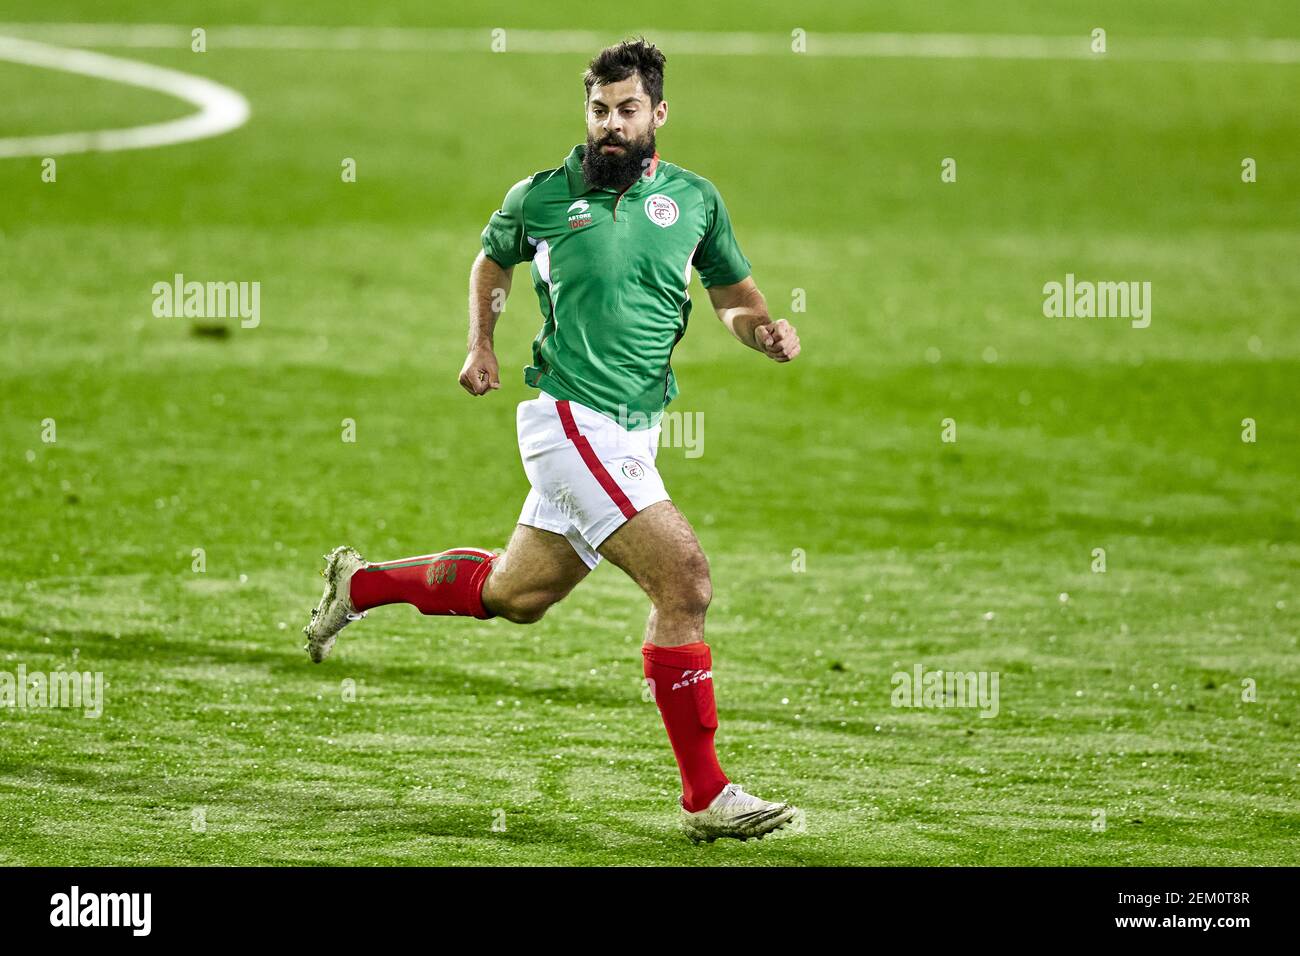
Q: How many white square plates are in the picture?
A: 0